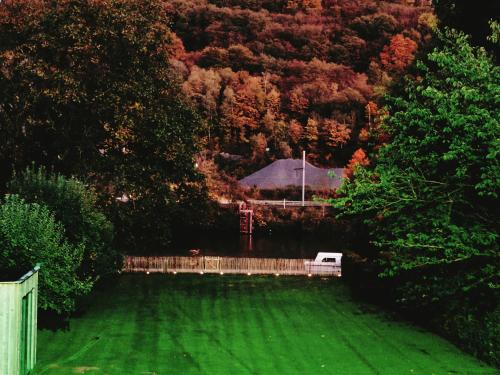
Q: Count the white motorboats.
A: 1